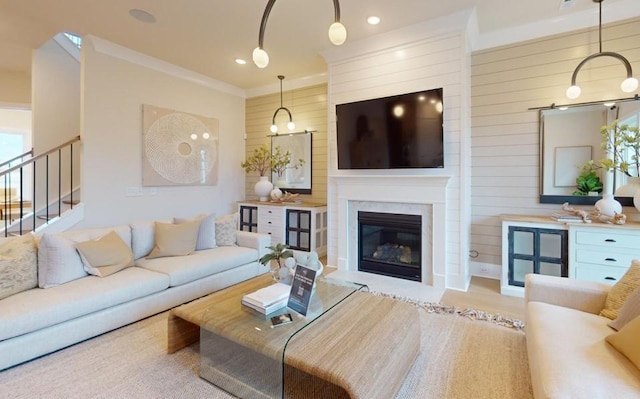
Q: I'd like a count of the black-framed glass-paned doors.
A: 3